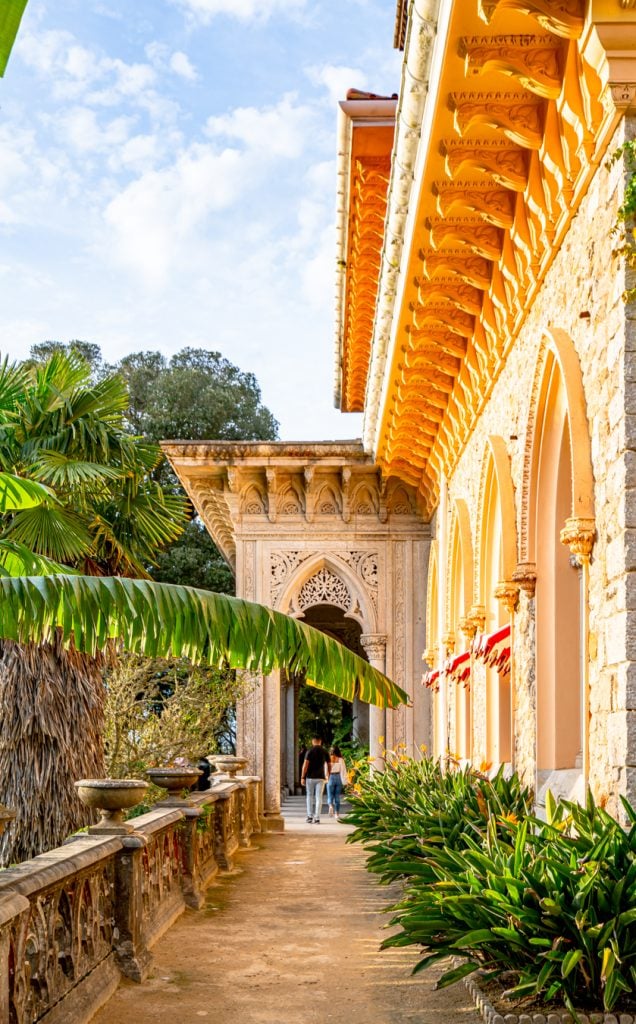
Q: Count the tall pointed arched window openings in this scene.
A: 4